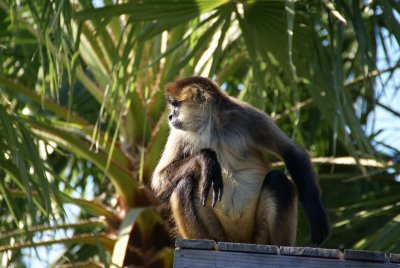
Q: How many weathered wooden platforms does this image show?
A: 1